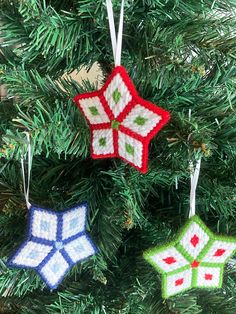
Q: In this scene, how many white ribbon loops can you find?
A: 3